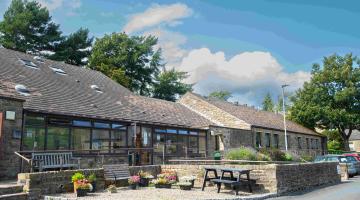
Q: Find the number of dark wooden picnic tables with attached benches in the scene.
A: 1